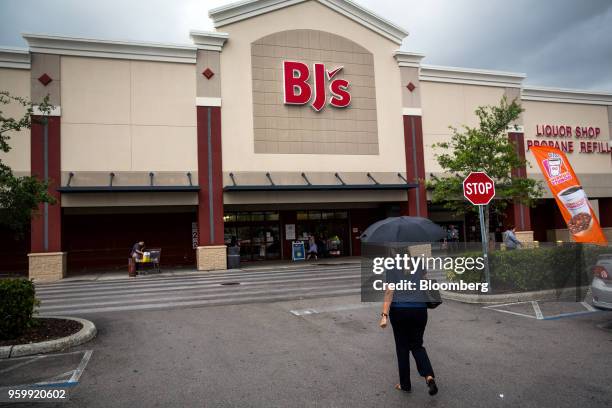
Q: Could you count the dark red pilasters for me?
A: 4